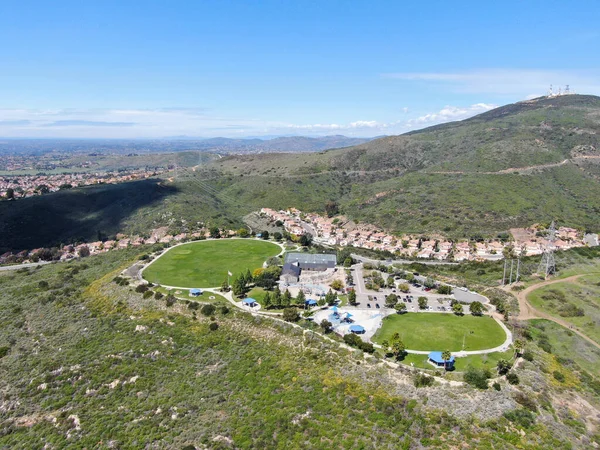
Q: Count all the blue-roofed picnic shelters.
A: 5